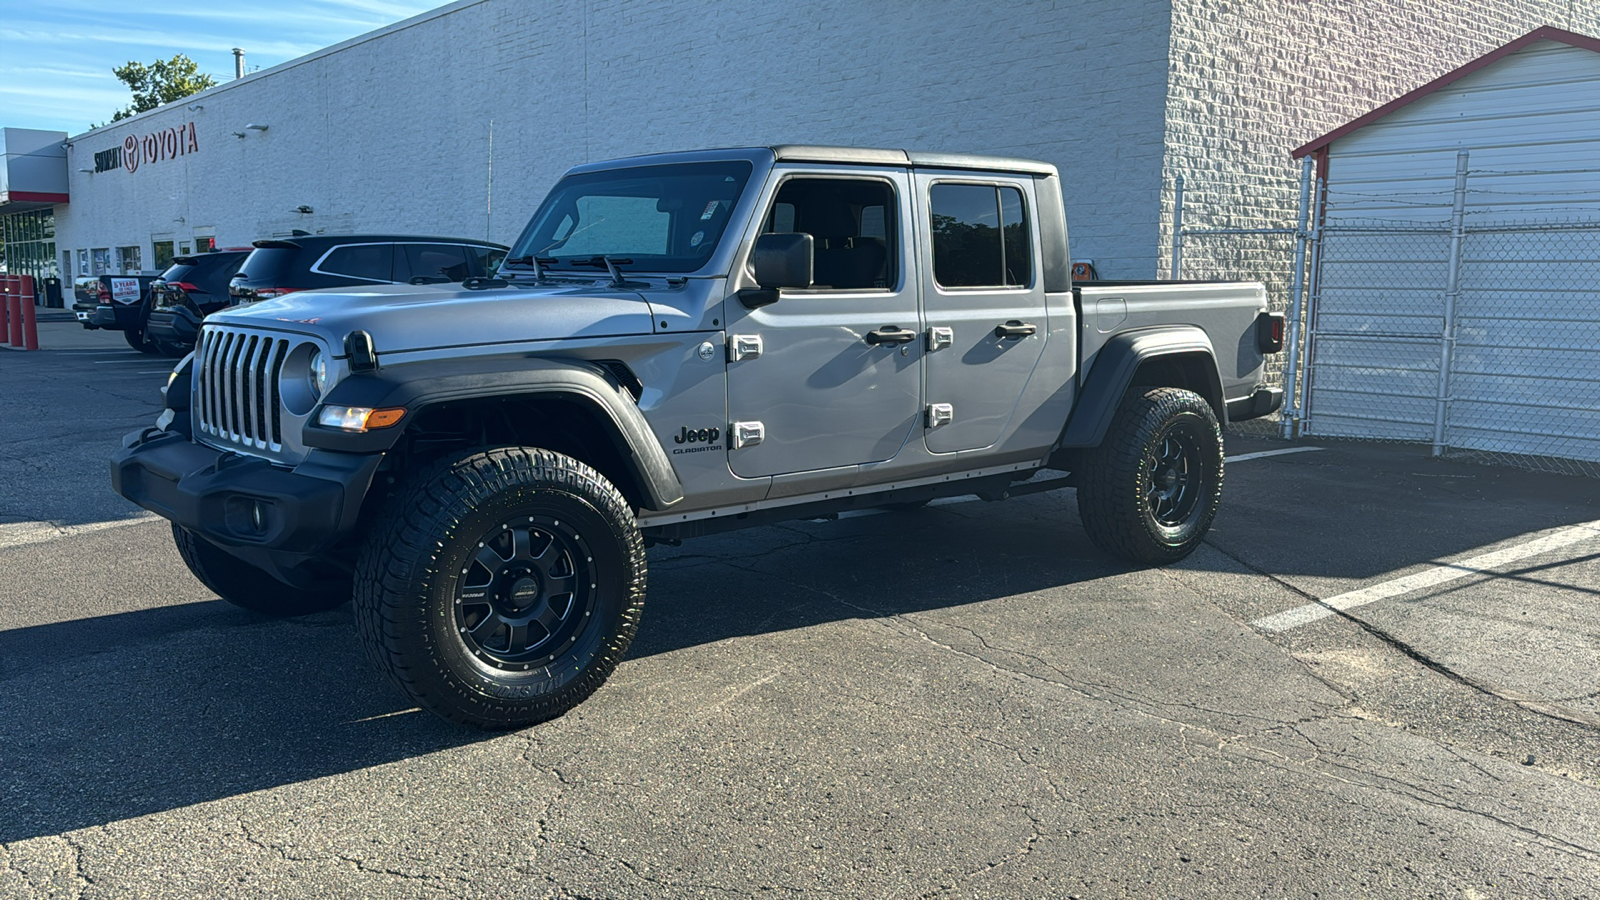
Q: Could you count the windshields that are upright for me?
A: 1